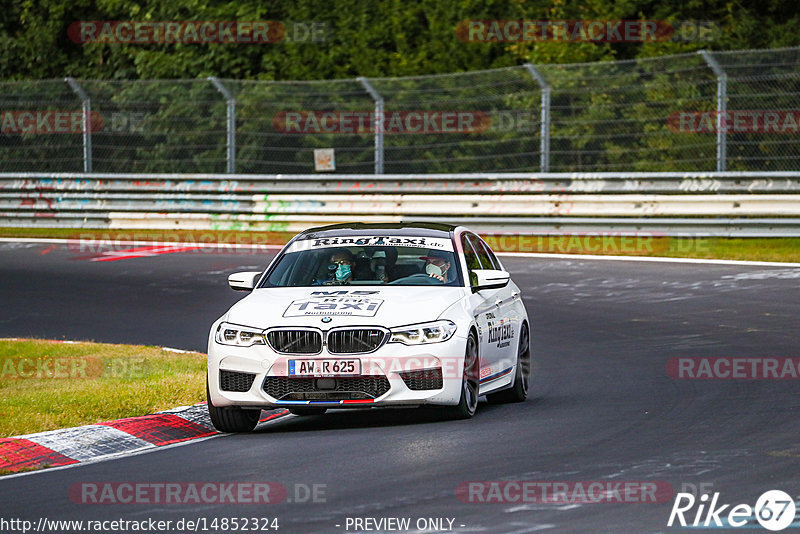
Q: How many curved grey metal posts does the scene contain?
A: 5